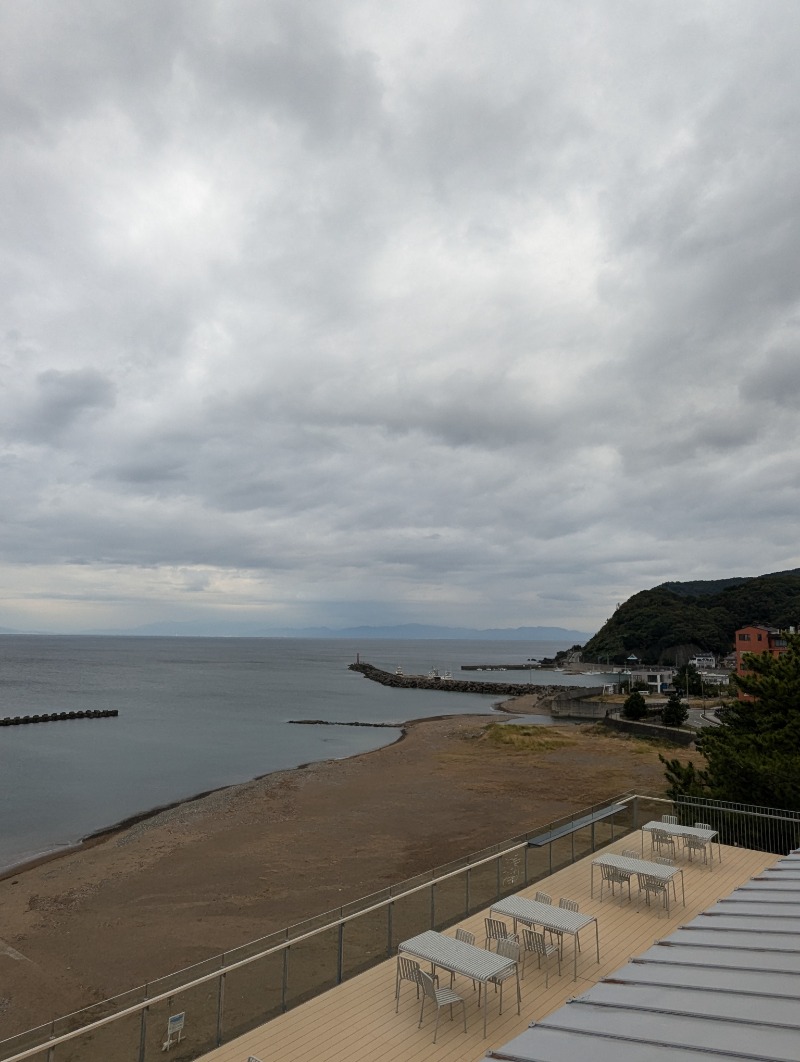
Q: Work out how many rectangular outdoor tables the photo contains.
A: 4